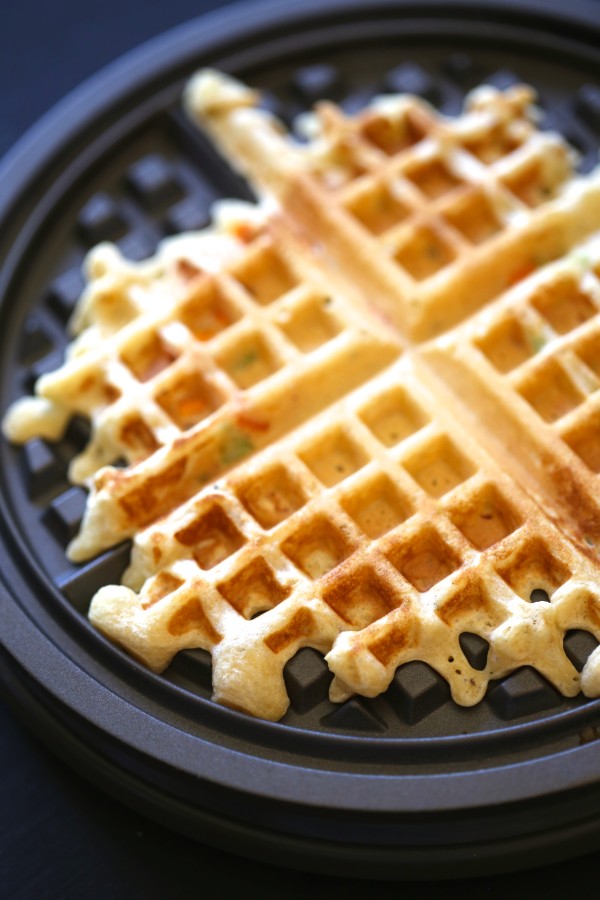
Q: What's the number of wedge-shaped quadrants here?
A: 4